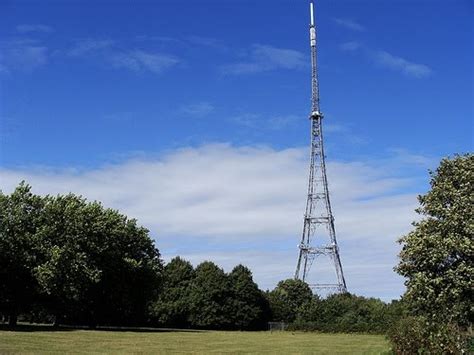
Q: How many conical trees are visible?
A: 3